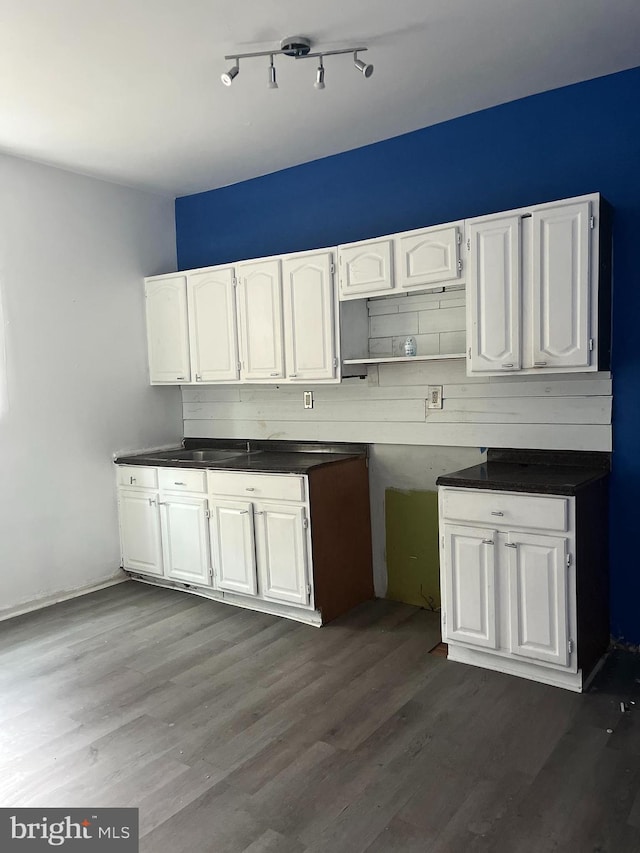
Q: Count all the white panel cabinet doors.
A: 14